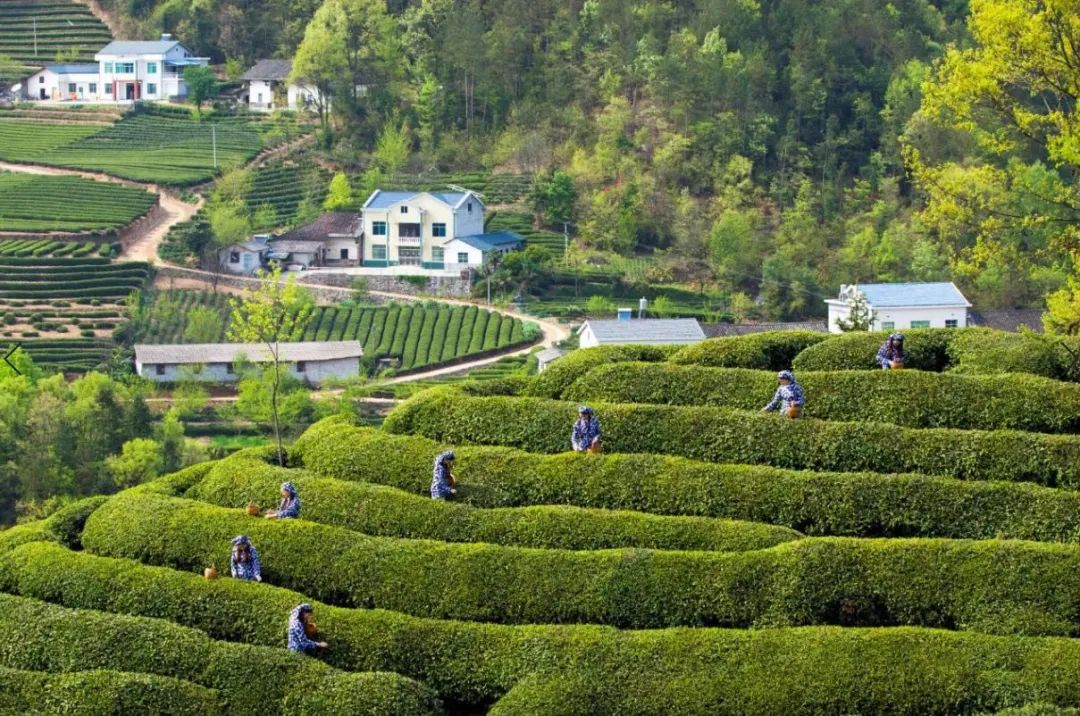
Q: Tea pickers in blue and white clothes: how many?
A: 7